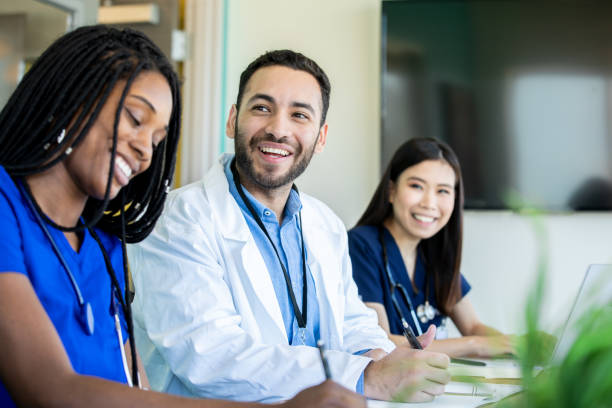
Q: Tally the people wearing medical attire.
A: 3